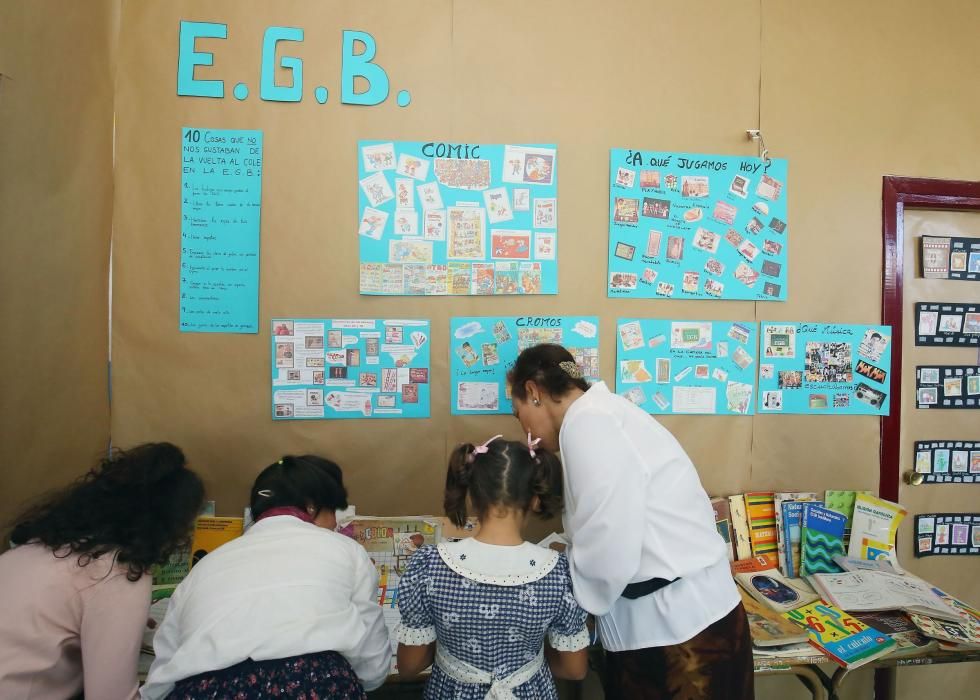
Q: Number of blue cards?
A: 7